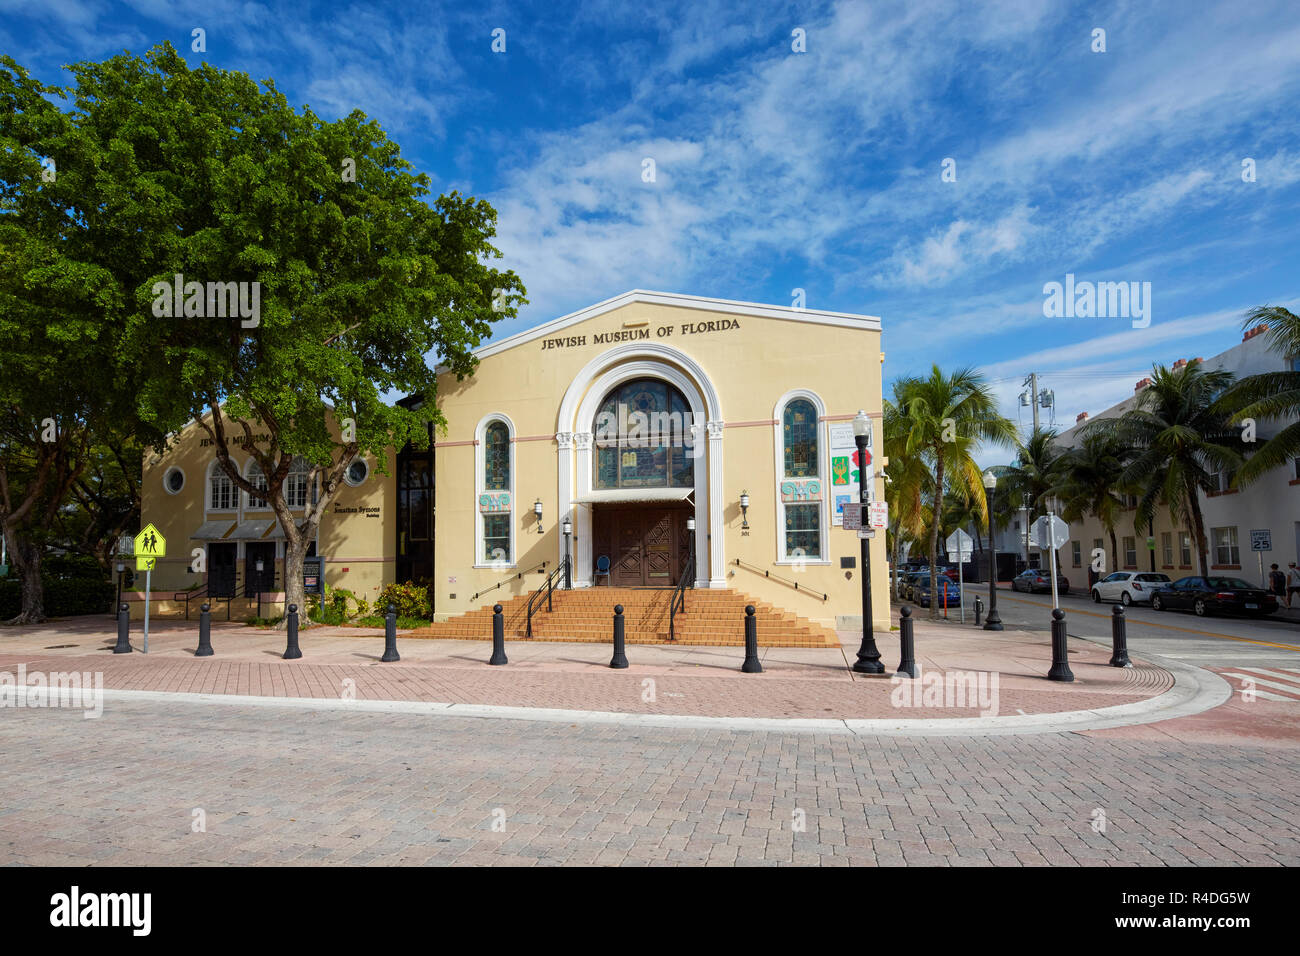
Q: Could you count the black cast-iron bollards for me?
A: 10